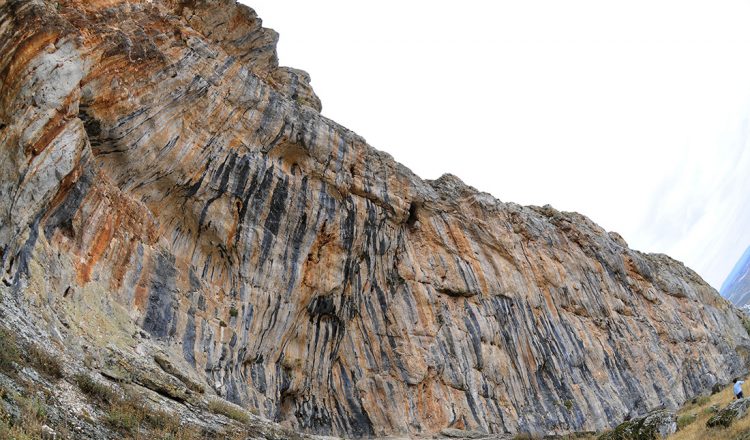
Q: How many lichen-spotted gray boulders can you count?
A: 2